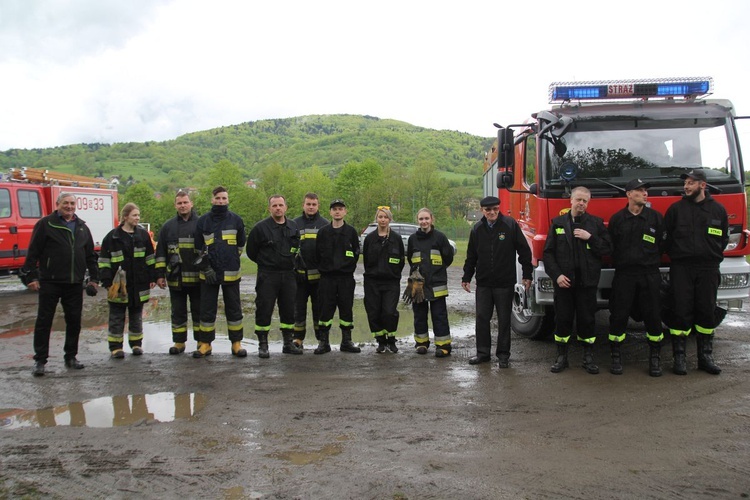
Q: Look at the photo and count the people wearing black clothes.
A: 13